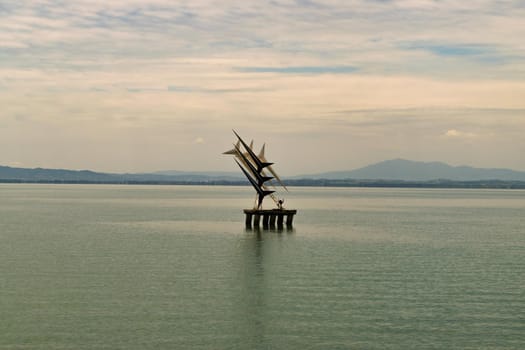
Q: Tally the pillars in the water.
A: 6